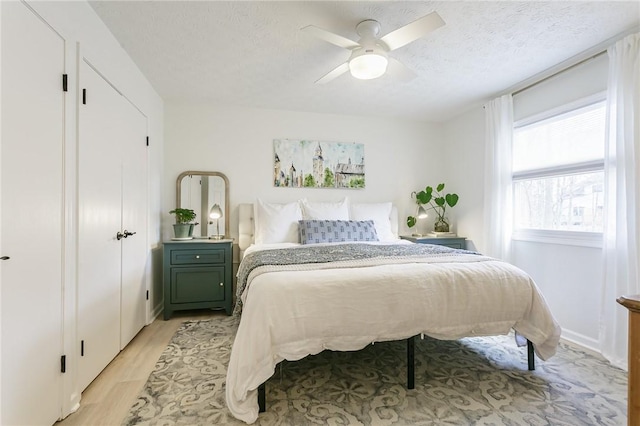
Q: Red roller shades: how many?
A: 0